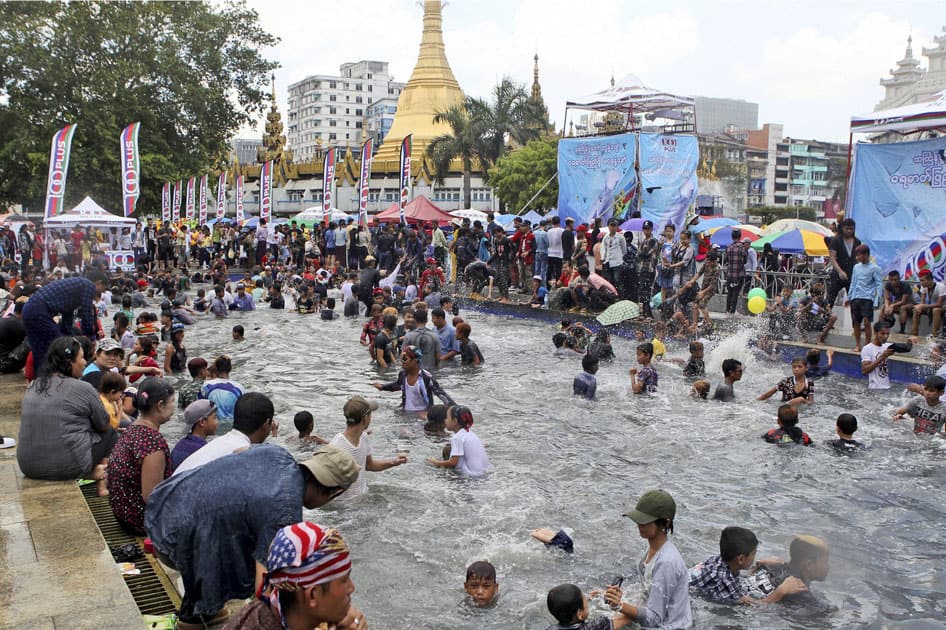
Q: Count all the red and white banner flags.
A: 12